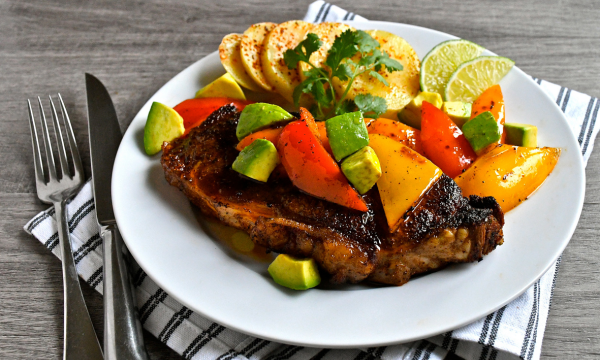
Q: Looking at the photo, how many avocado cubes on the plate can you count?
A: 11